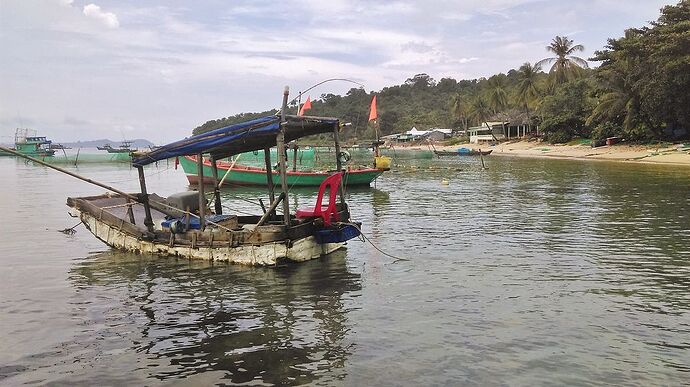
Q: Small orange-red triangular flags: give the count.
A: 2